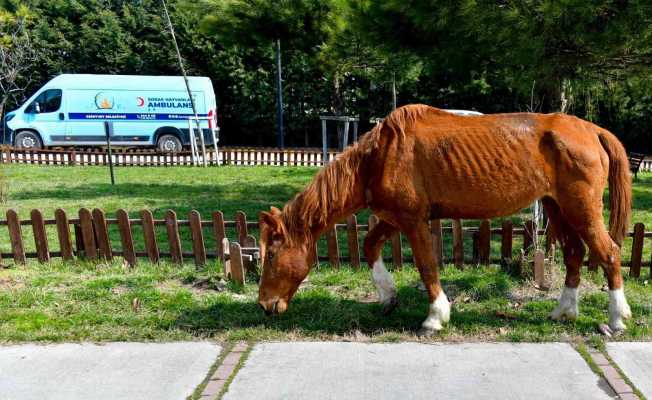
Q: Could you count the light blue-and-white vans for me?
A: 1